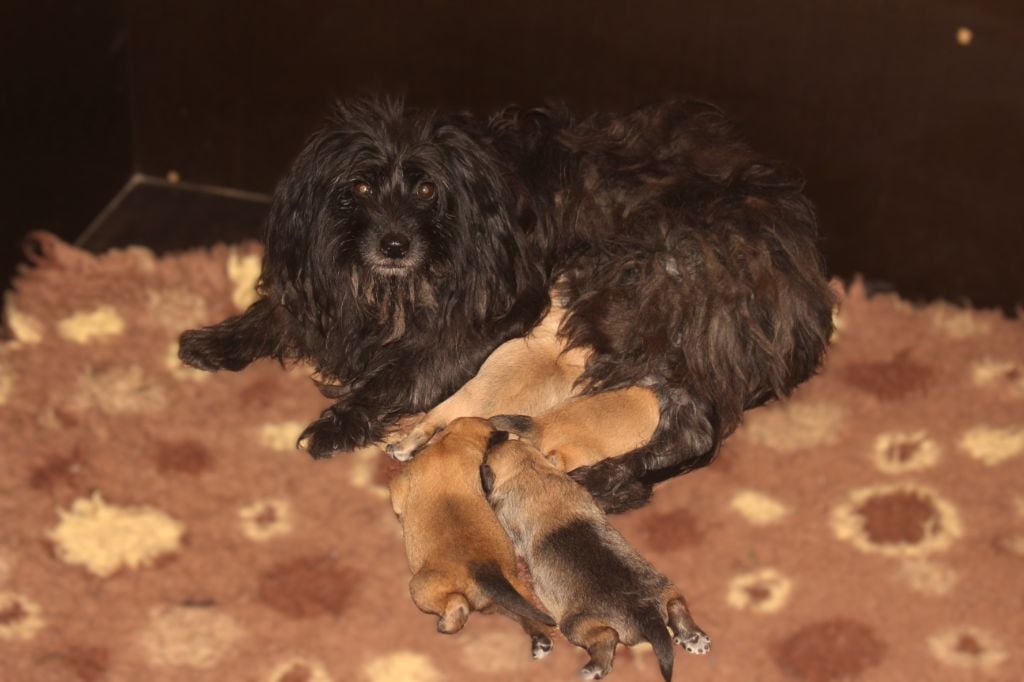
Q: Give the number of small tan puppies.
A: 4